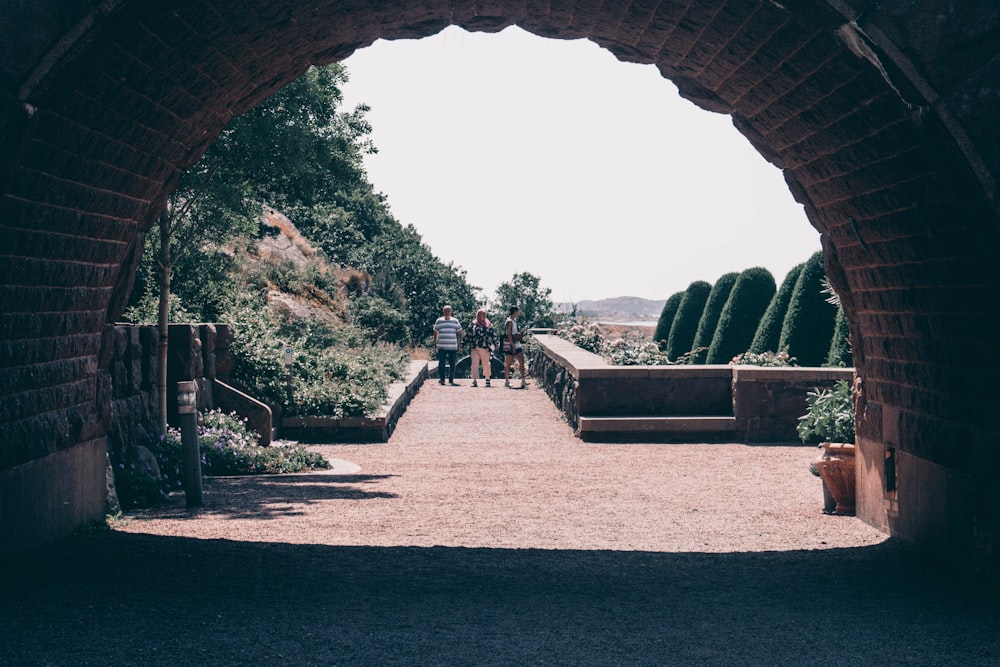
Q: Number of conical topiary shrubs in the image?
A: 7